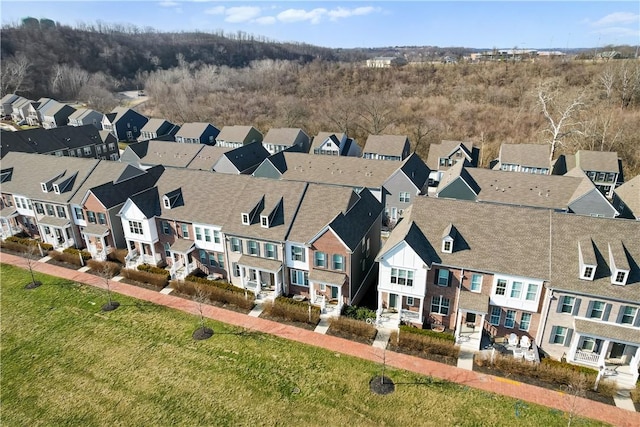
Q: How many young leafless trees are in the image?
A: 5